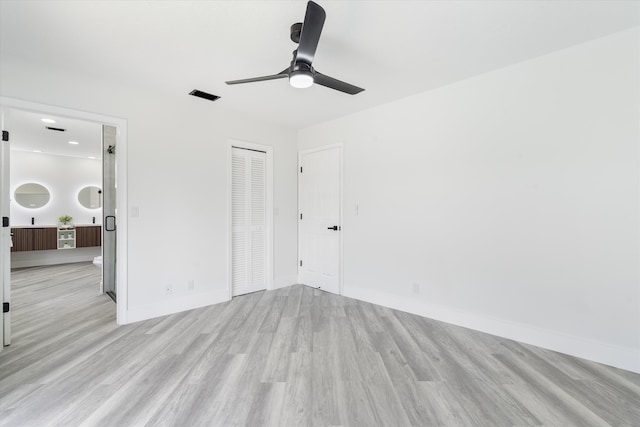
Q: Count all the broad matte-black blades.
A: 3